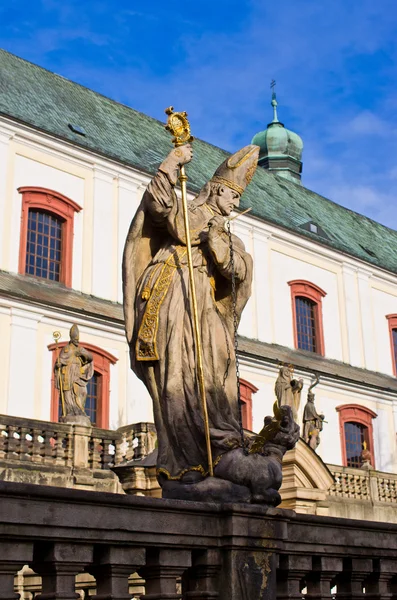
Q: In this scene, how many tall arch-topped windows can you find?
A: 6